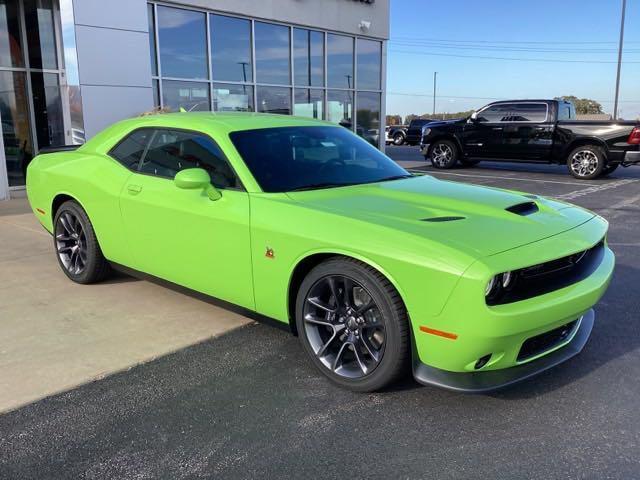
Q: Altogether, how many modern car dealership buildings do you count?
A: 1